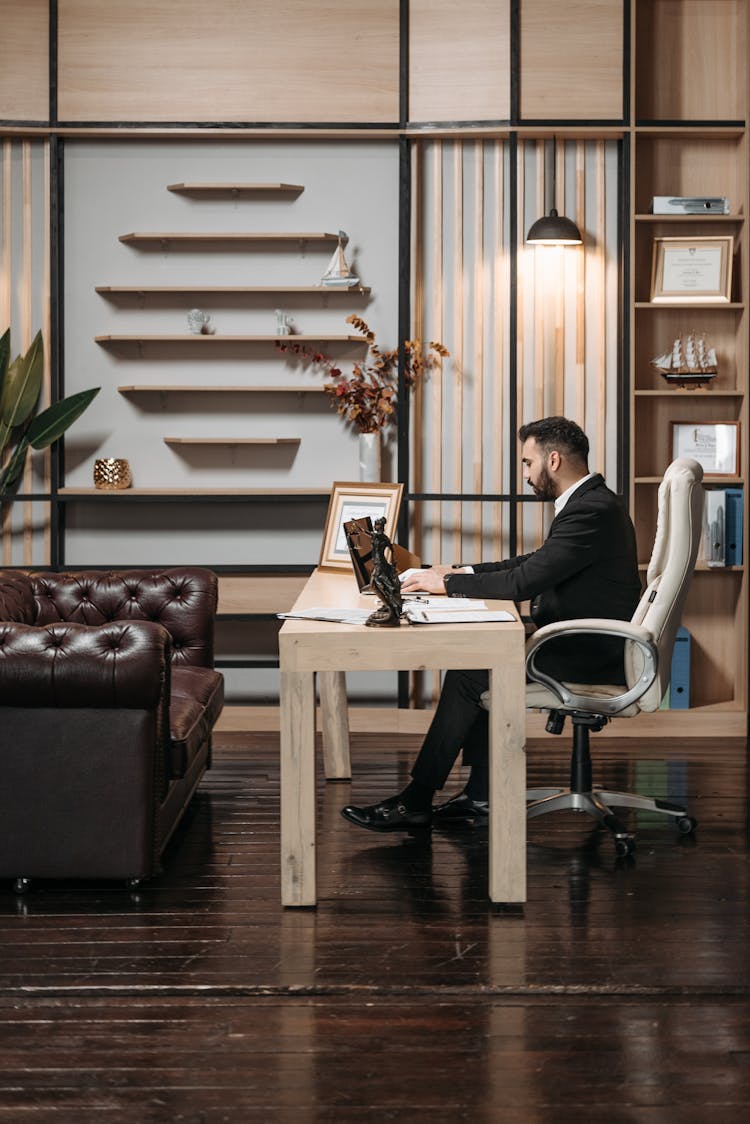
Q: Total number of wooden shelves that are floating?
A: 6